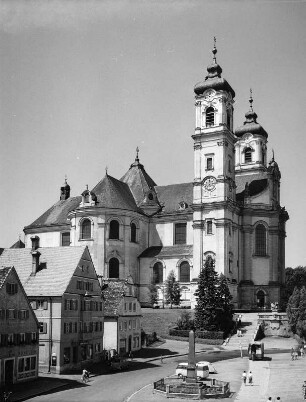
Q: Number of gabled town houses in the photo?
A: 3